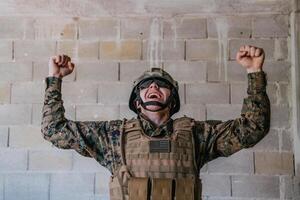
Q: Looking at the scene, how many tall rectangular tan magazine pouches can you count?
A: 3